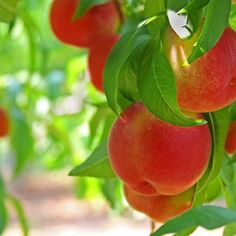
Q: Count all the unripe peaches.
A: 0